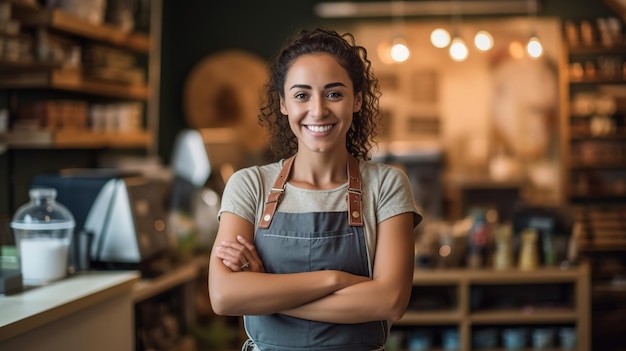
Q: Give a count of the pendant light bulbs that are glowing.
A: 5